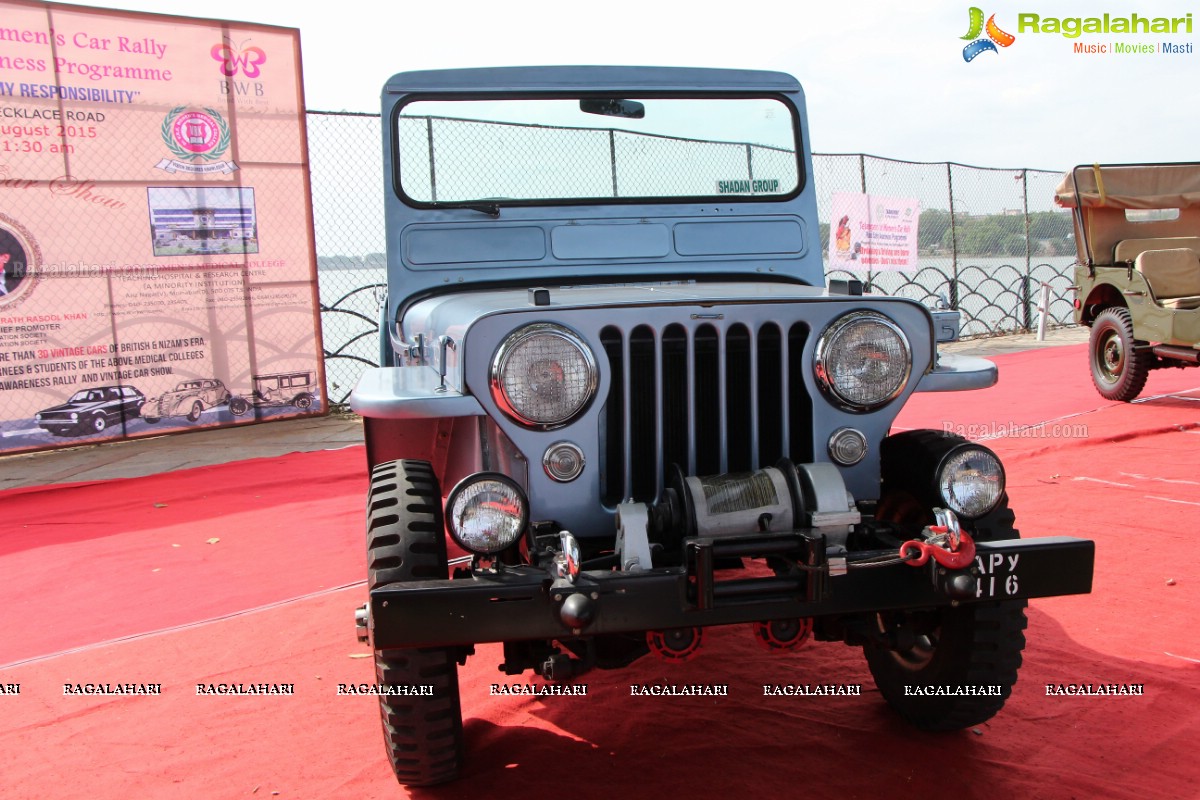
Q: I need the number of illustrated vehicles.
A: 3